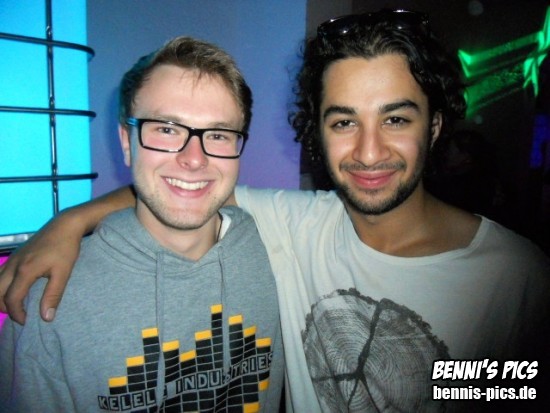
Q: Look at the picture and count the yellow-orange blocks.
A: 12